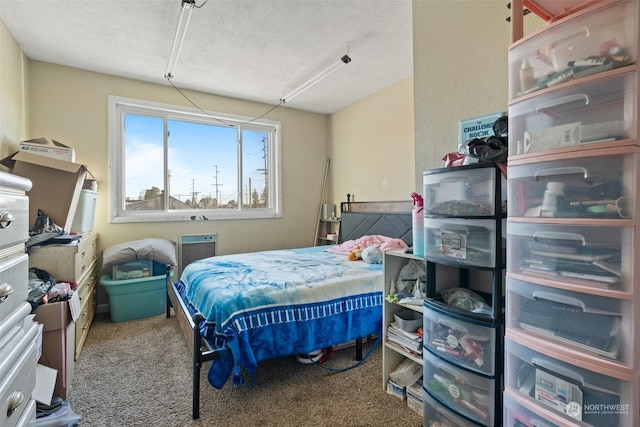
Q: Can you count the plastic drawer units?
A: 2